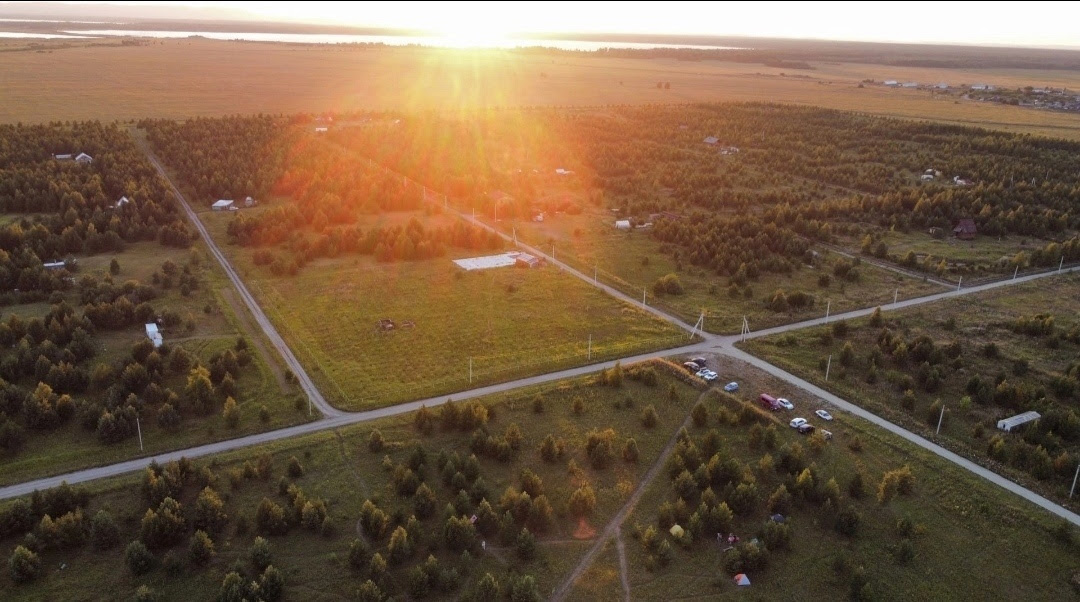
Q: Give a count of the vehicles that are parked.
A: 11